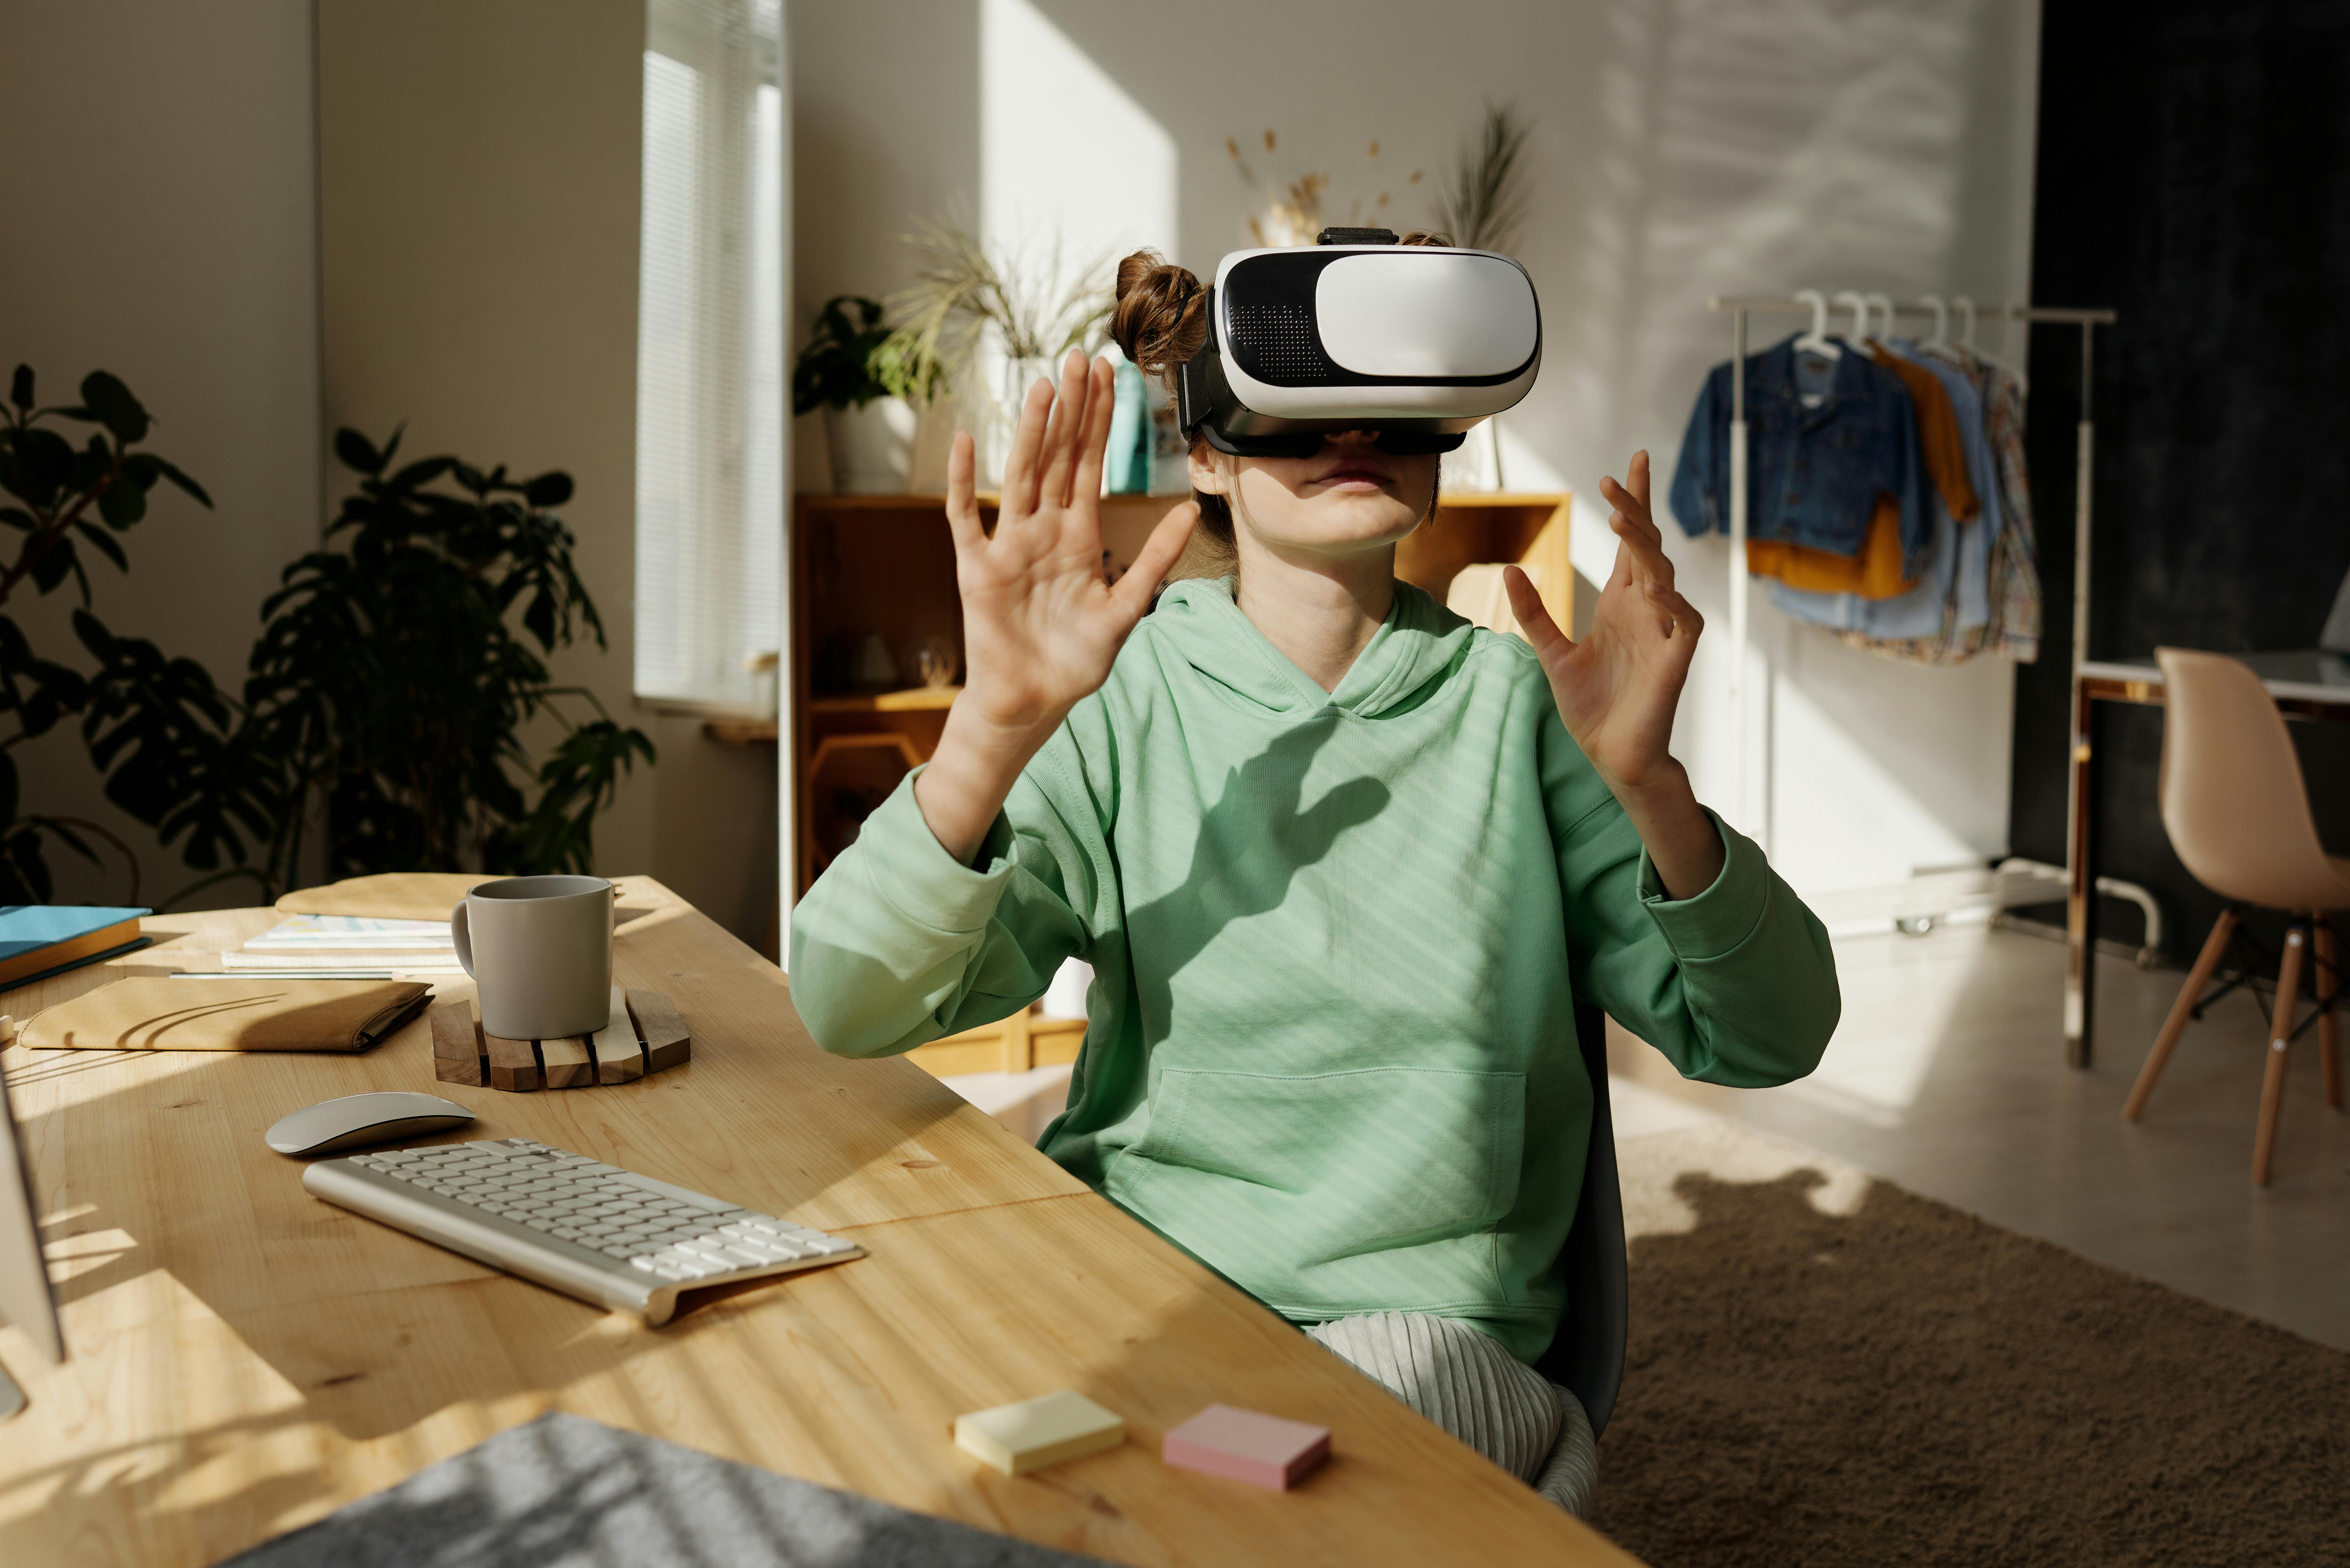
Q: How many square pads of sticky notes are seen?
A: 2